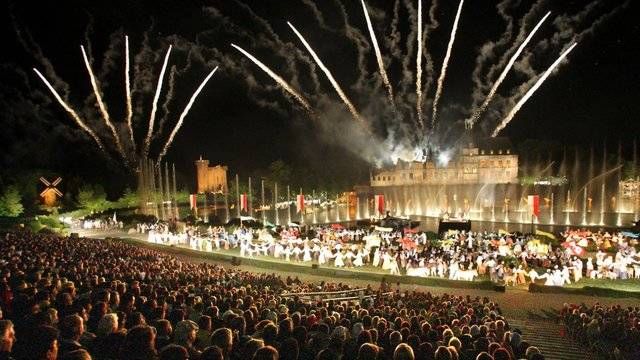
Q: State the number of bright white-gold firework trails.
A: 12